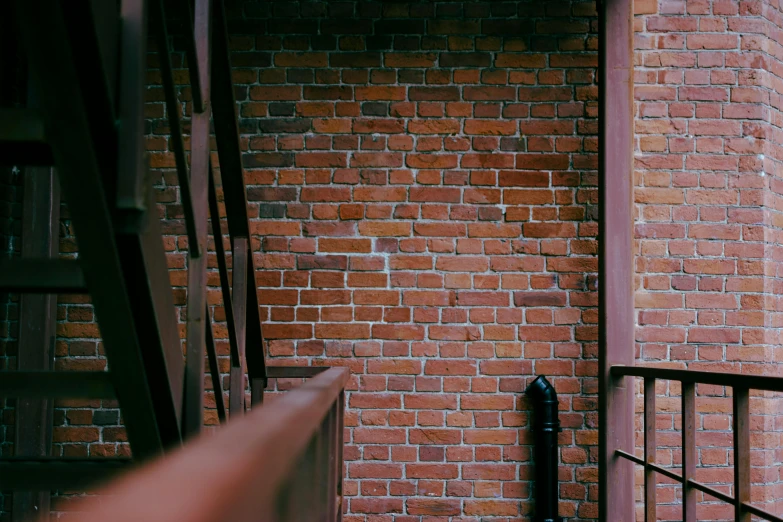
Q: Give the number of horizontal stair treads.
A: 4